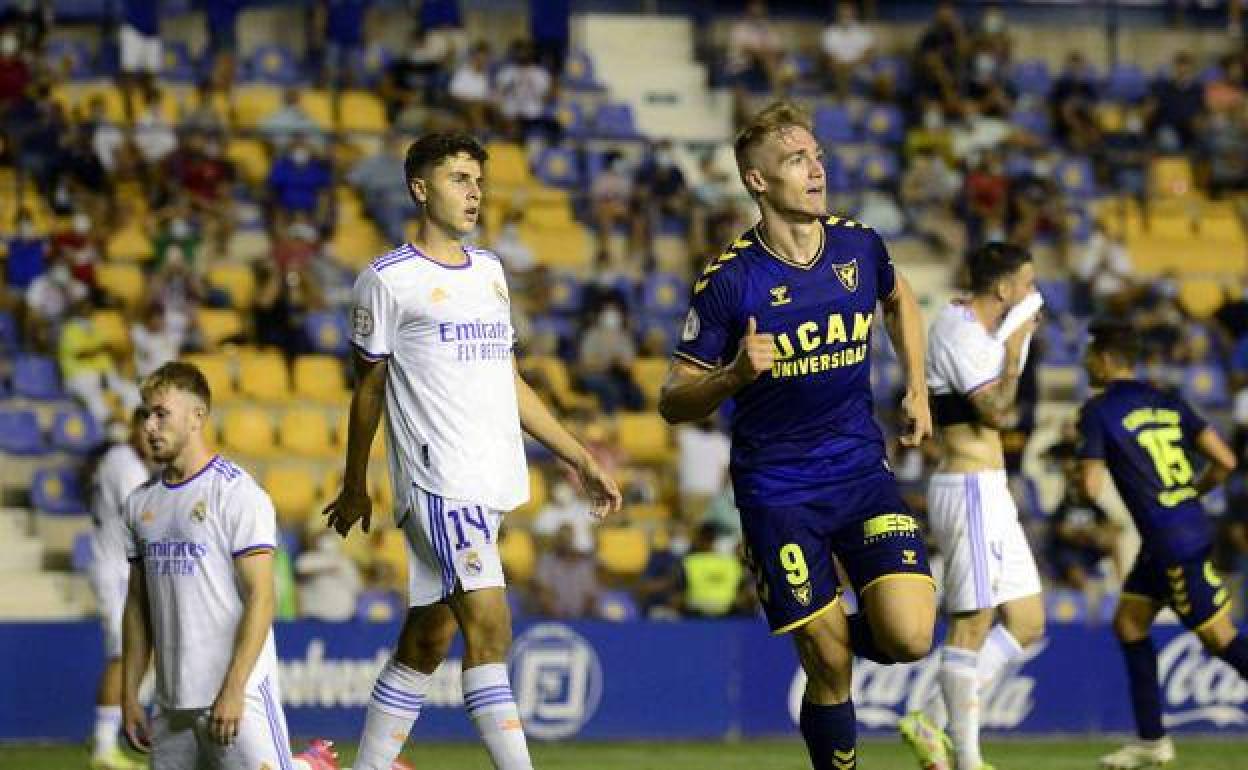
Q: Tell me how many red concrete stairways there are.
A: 0